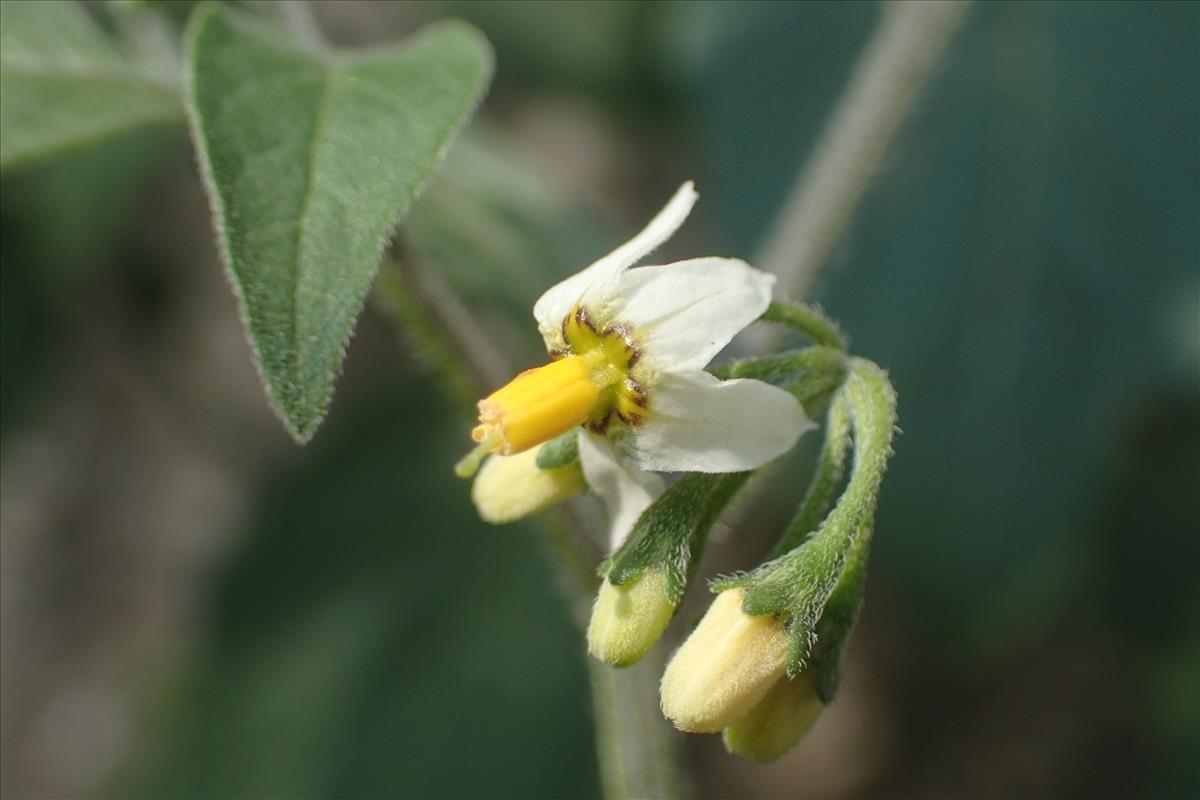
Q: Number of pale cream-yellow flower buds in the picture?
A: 4